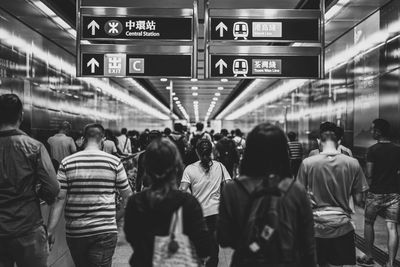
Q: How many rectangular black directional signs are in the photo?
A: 4